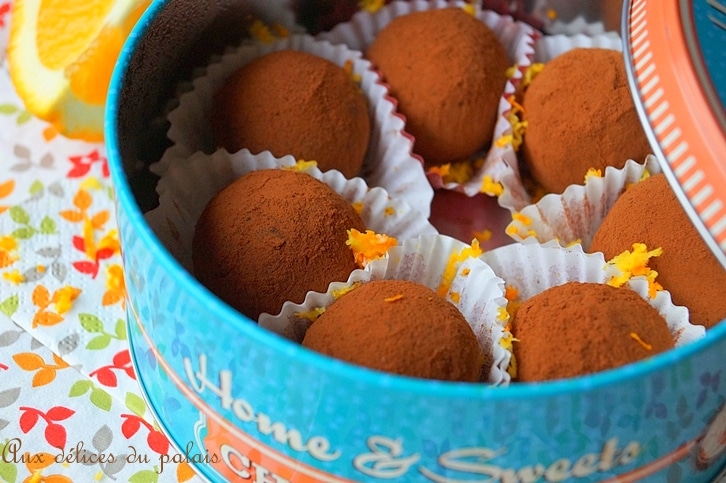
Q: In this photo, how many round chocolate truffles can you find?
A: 7